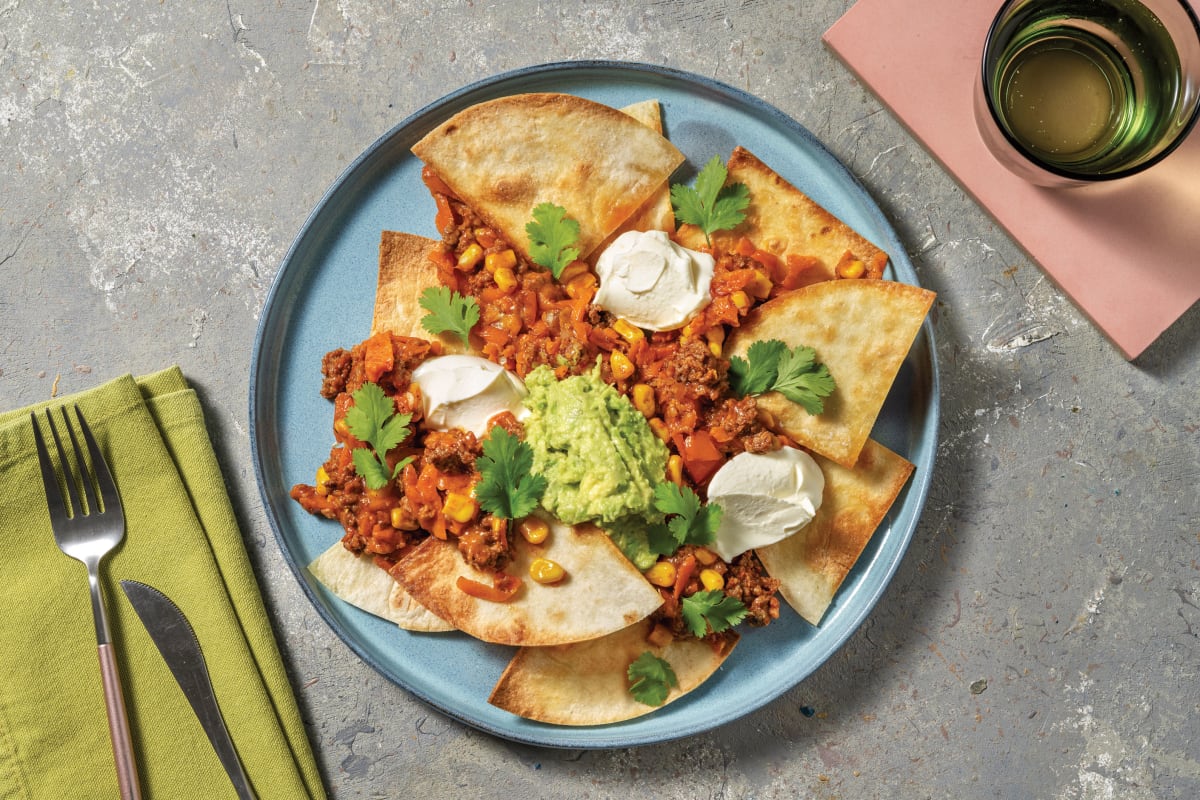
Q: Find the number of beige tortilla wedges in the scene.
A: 9